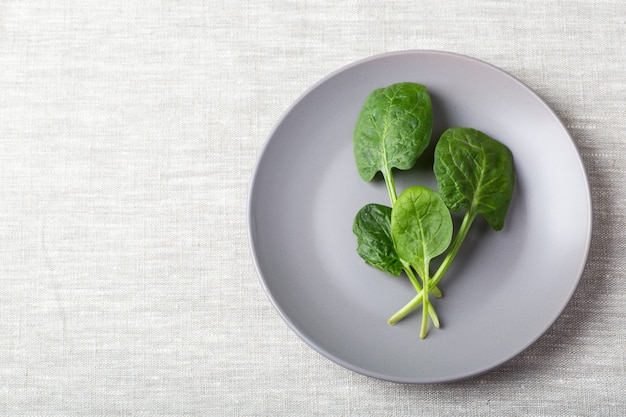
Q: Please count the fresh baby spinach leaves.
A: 4